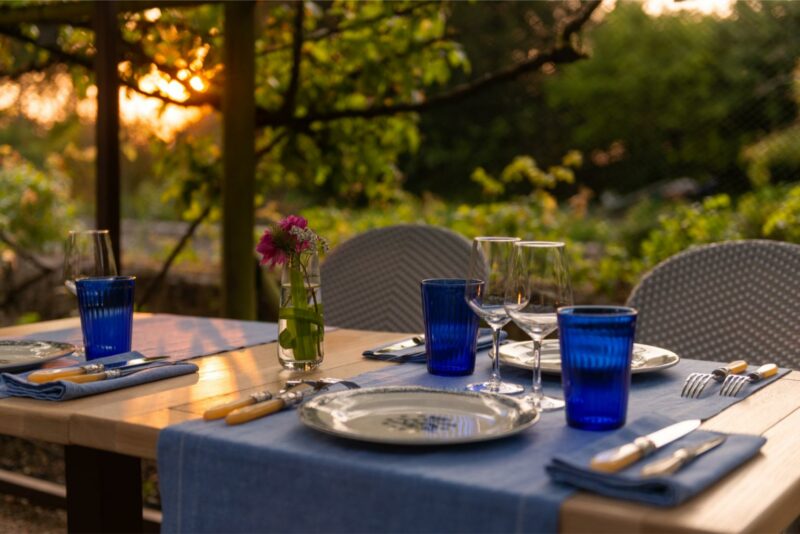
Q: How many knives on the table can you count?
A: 5